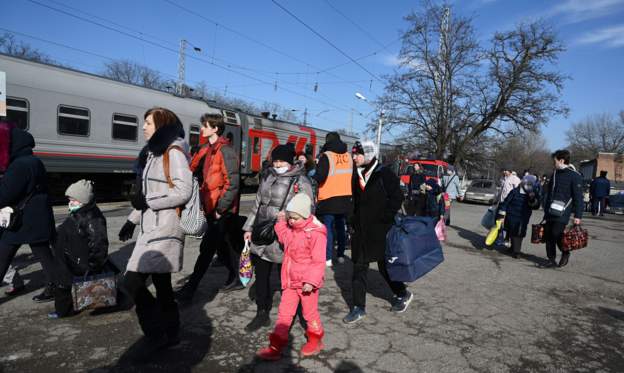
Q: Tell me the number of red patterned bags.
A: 2